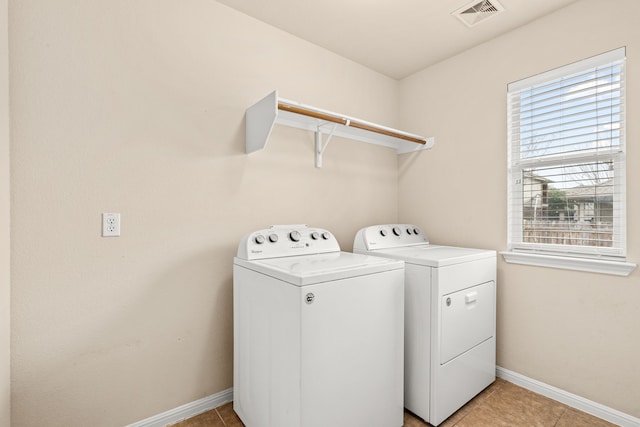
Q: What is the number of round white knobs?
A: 9